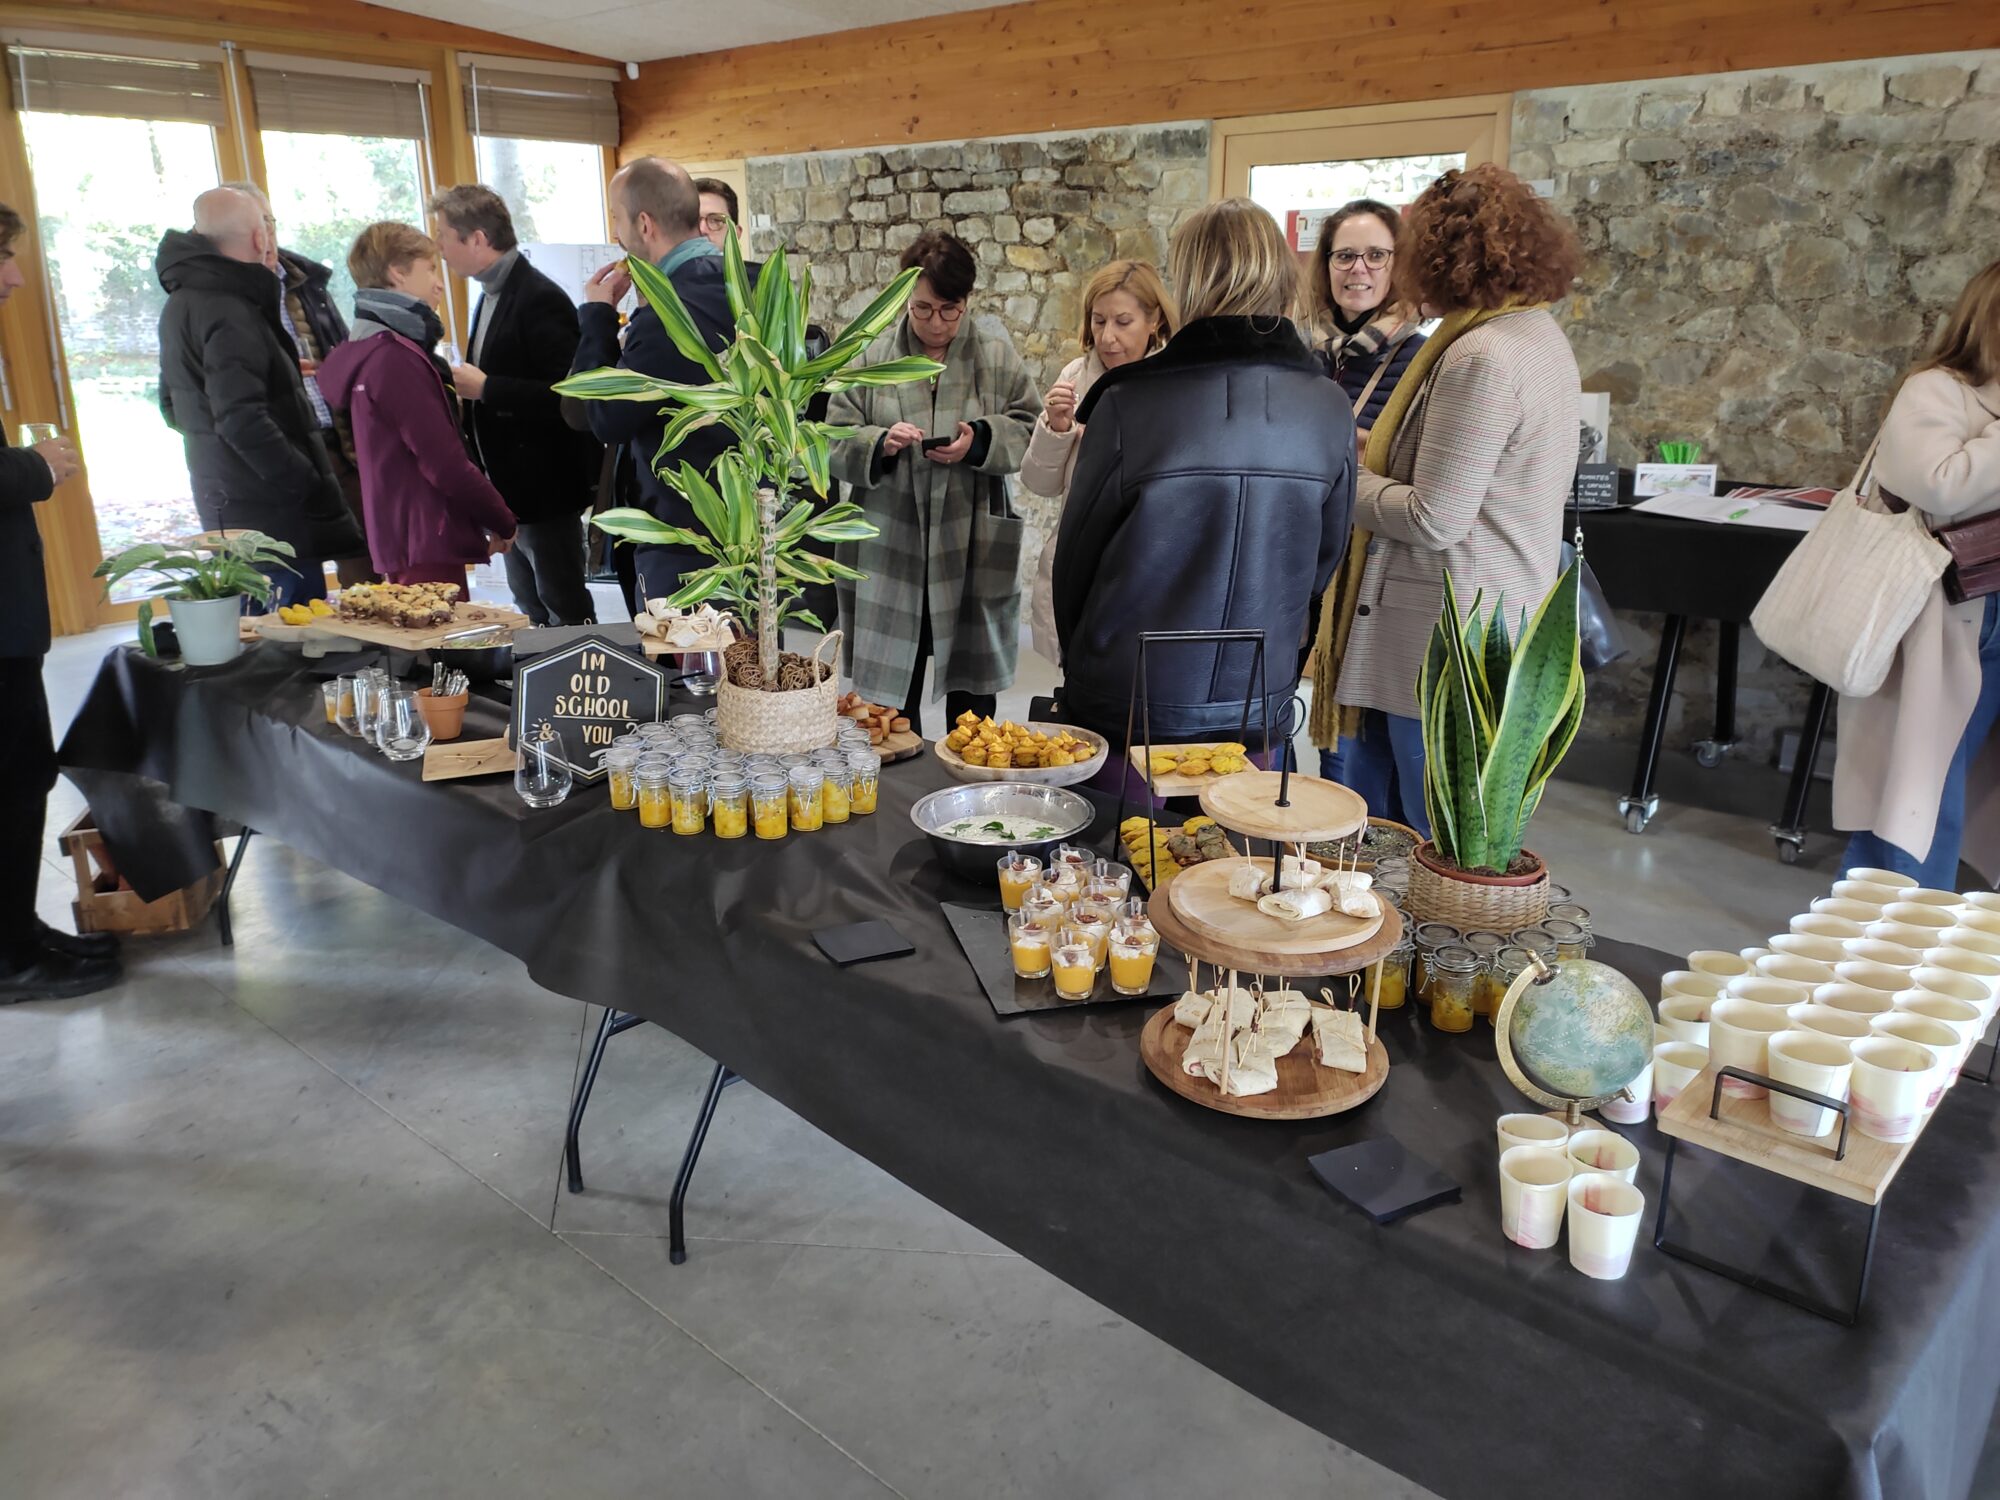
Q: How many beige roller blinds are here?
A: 3